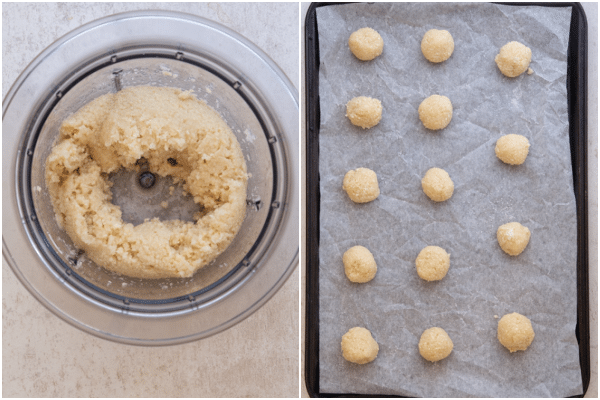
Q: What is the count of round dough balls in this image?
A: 14